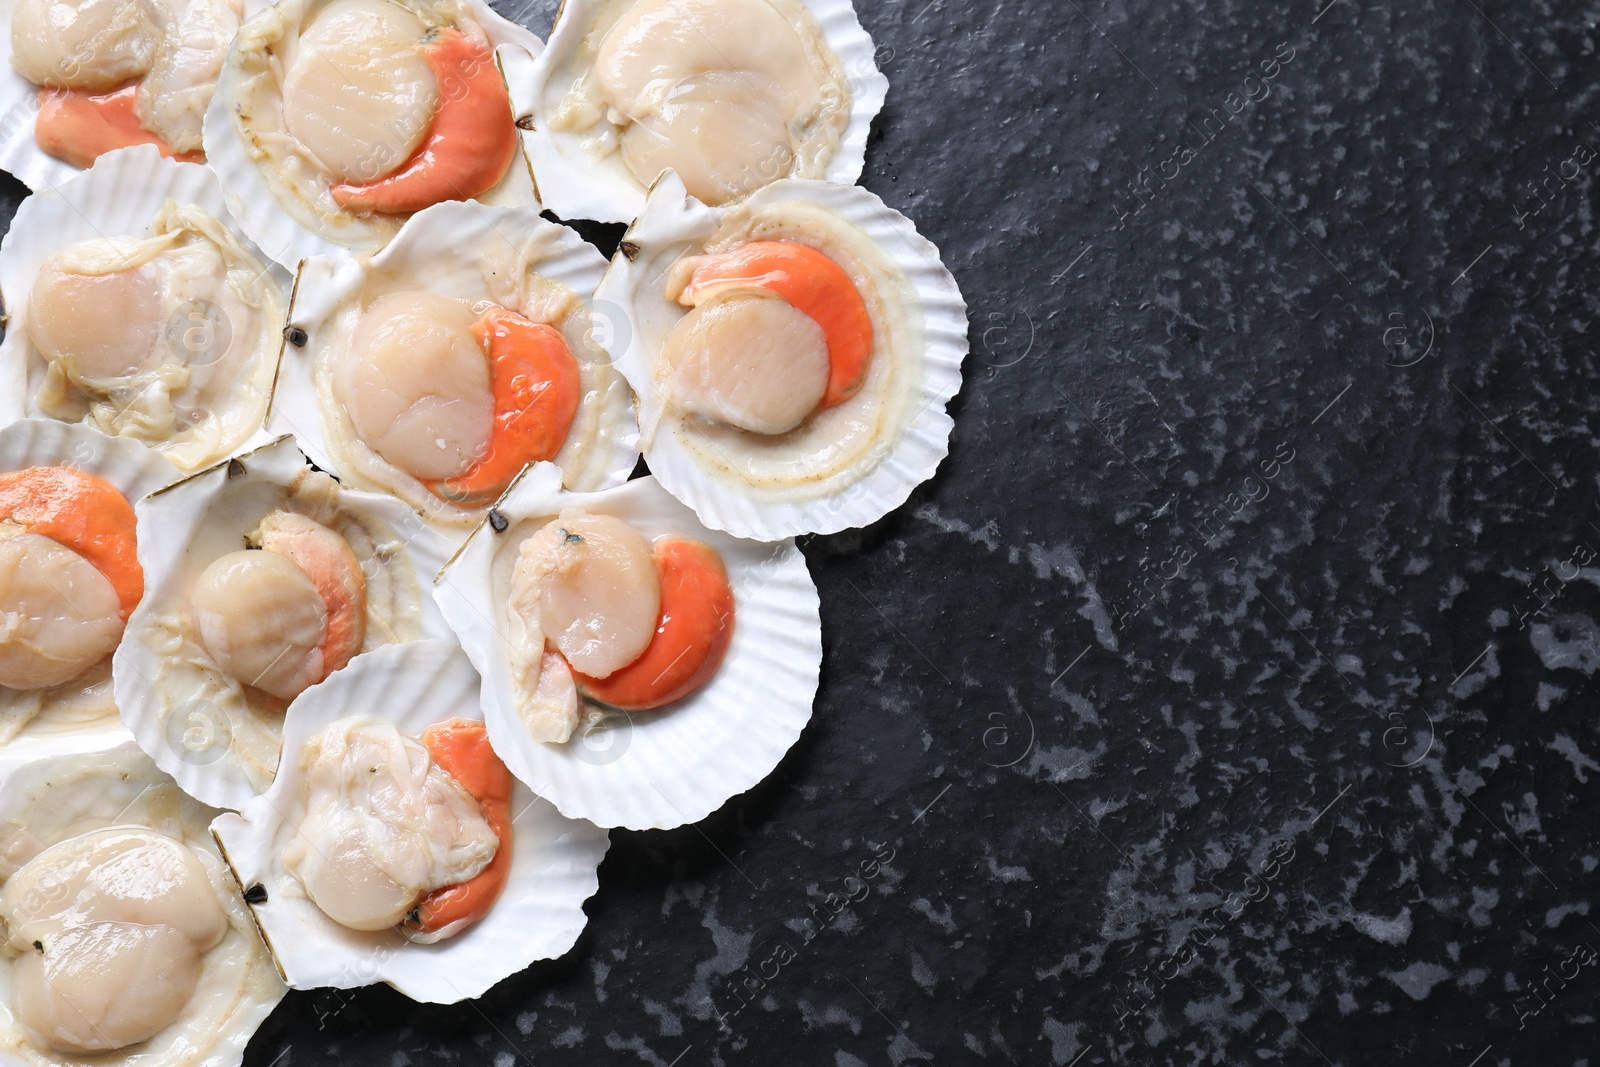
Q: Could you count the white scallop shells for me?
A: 11